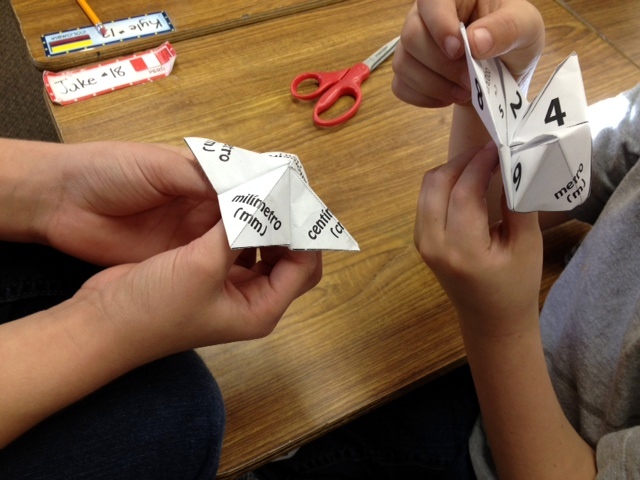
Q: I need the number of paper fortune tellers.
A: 2